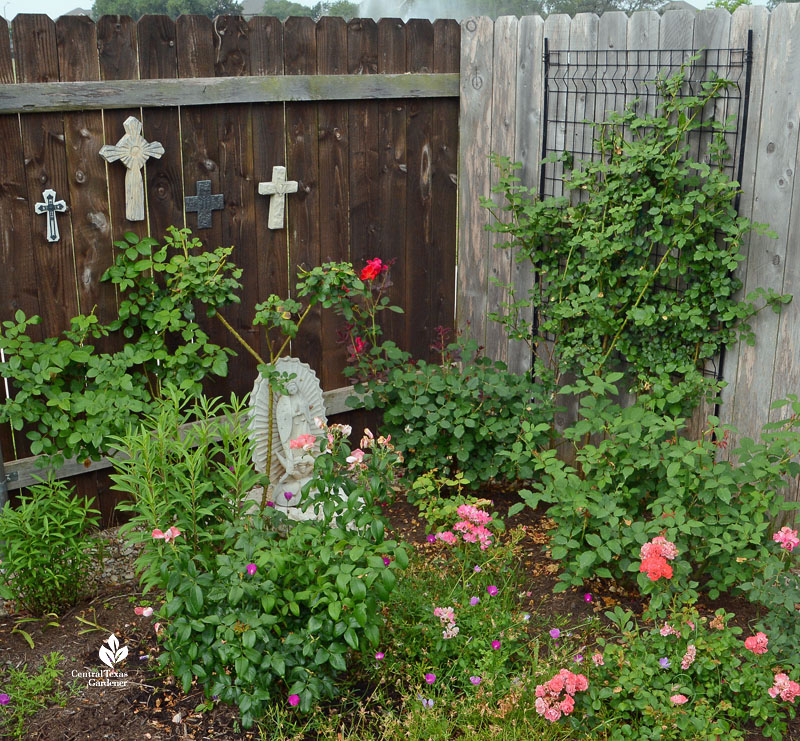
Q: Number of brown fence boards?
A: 14